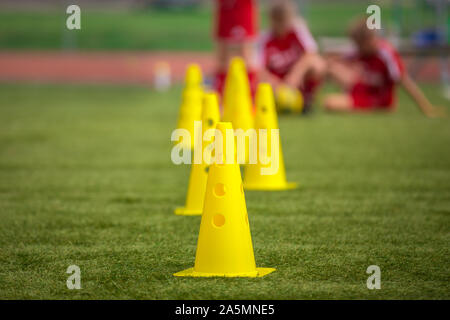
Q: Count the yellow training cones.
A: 5